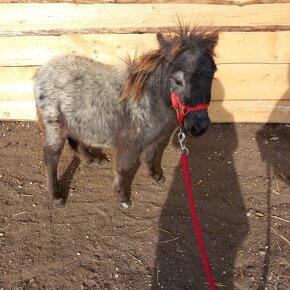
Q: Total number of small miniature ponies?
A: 1